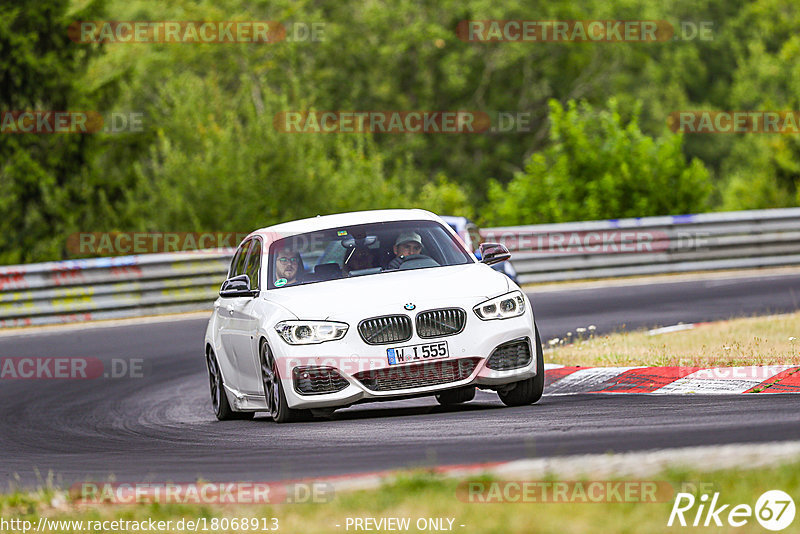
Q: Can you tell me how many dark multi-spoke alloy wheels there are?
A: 2